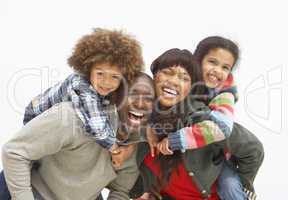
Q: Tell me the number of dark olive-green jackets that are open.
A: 1